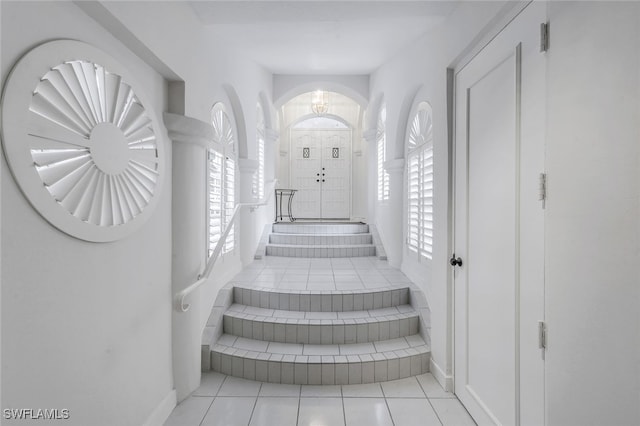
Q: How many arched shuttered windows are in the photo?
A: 4